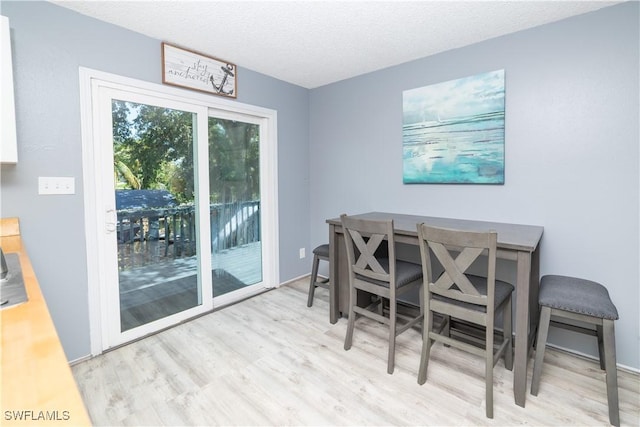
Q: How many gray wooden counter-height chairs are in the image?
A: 2